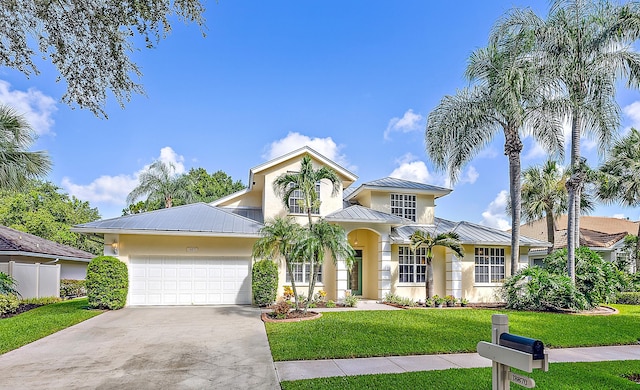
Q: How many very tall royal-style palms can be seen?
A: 2